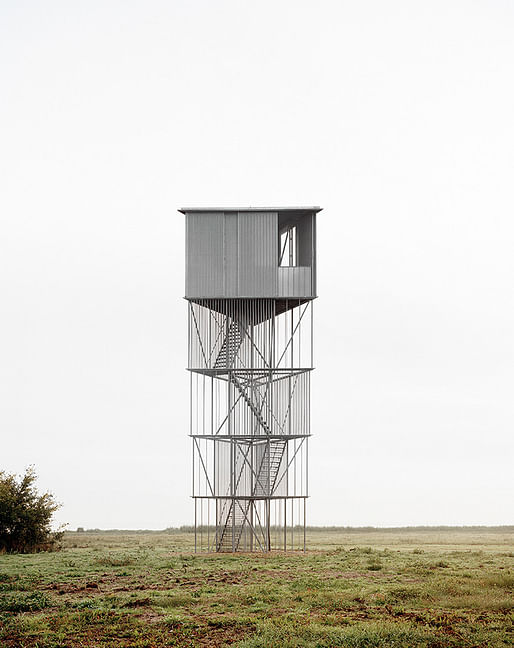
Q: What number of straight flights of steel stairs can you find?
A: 4